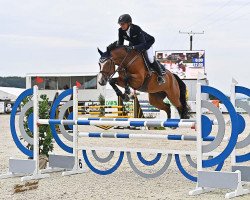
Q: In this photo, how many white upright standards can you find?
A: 4